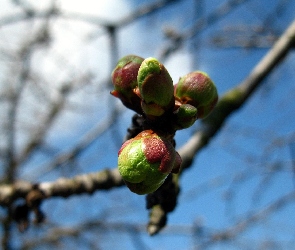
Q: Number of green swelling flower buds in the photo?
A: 5